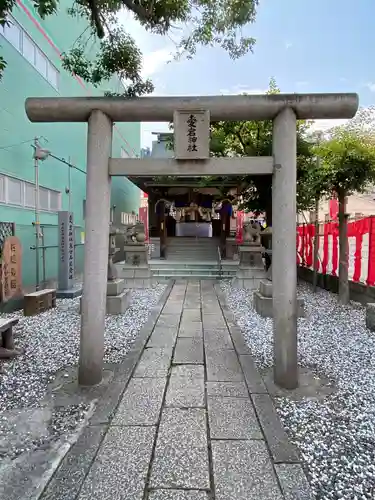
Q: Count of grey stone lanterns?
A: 2